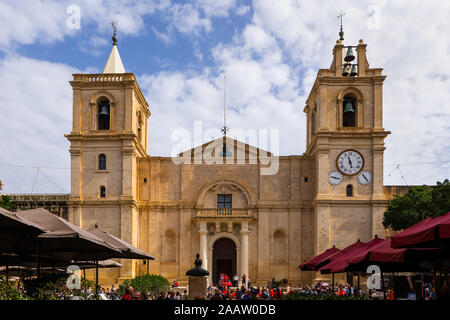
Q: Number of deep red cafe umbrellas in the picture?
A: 5